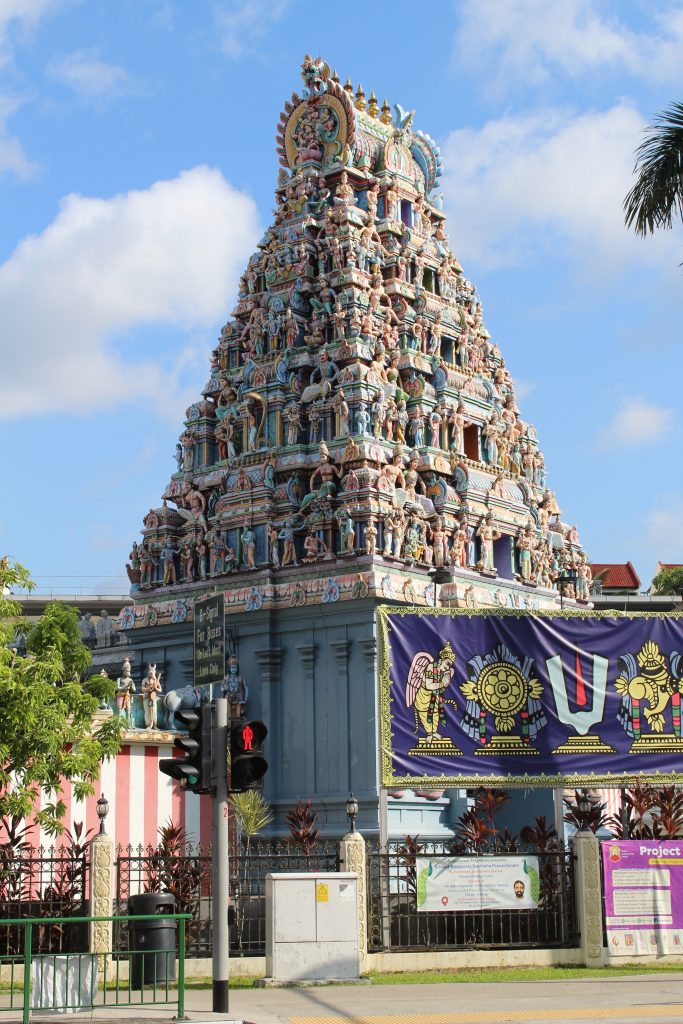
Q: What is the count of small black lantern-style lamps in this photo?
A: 3